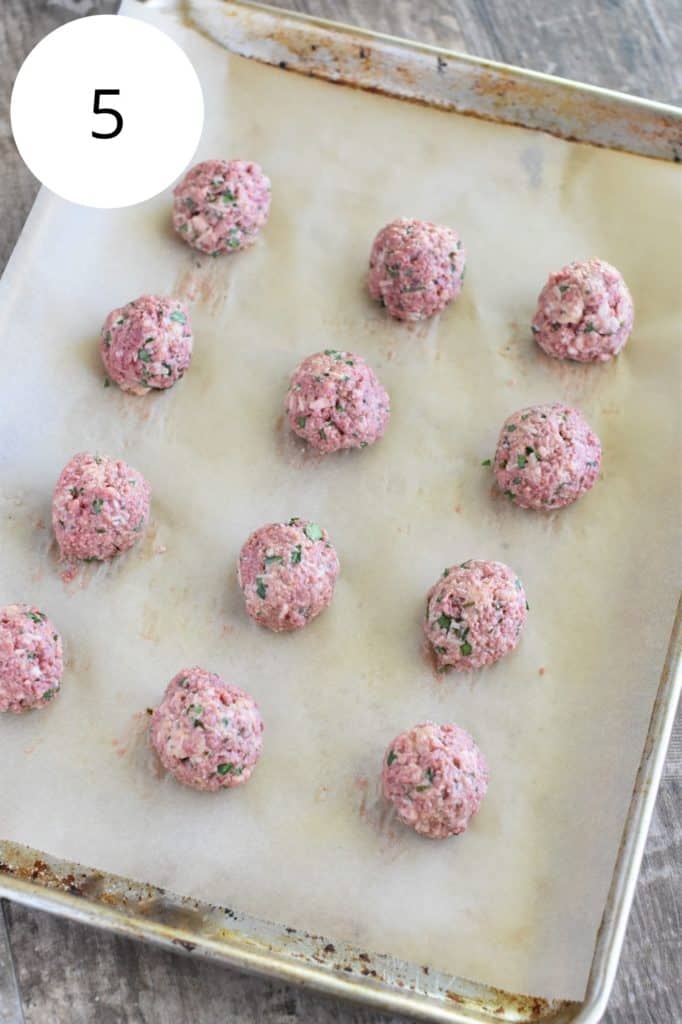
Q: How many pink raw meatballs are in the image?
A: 12